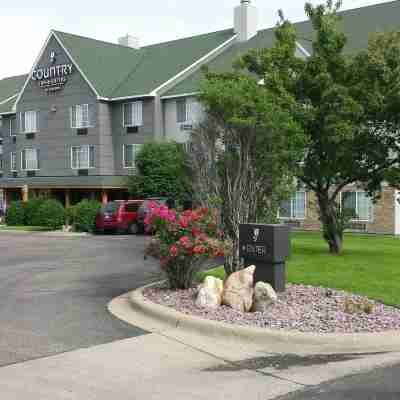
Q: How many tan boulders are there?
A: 3